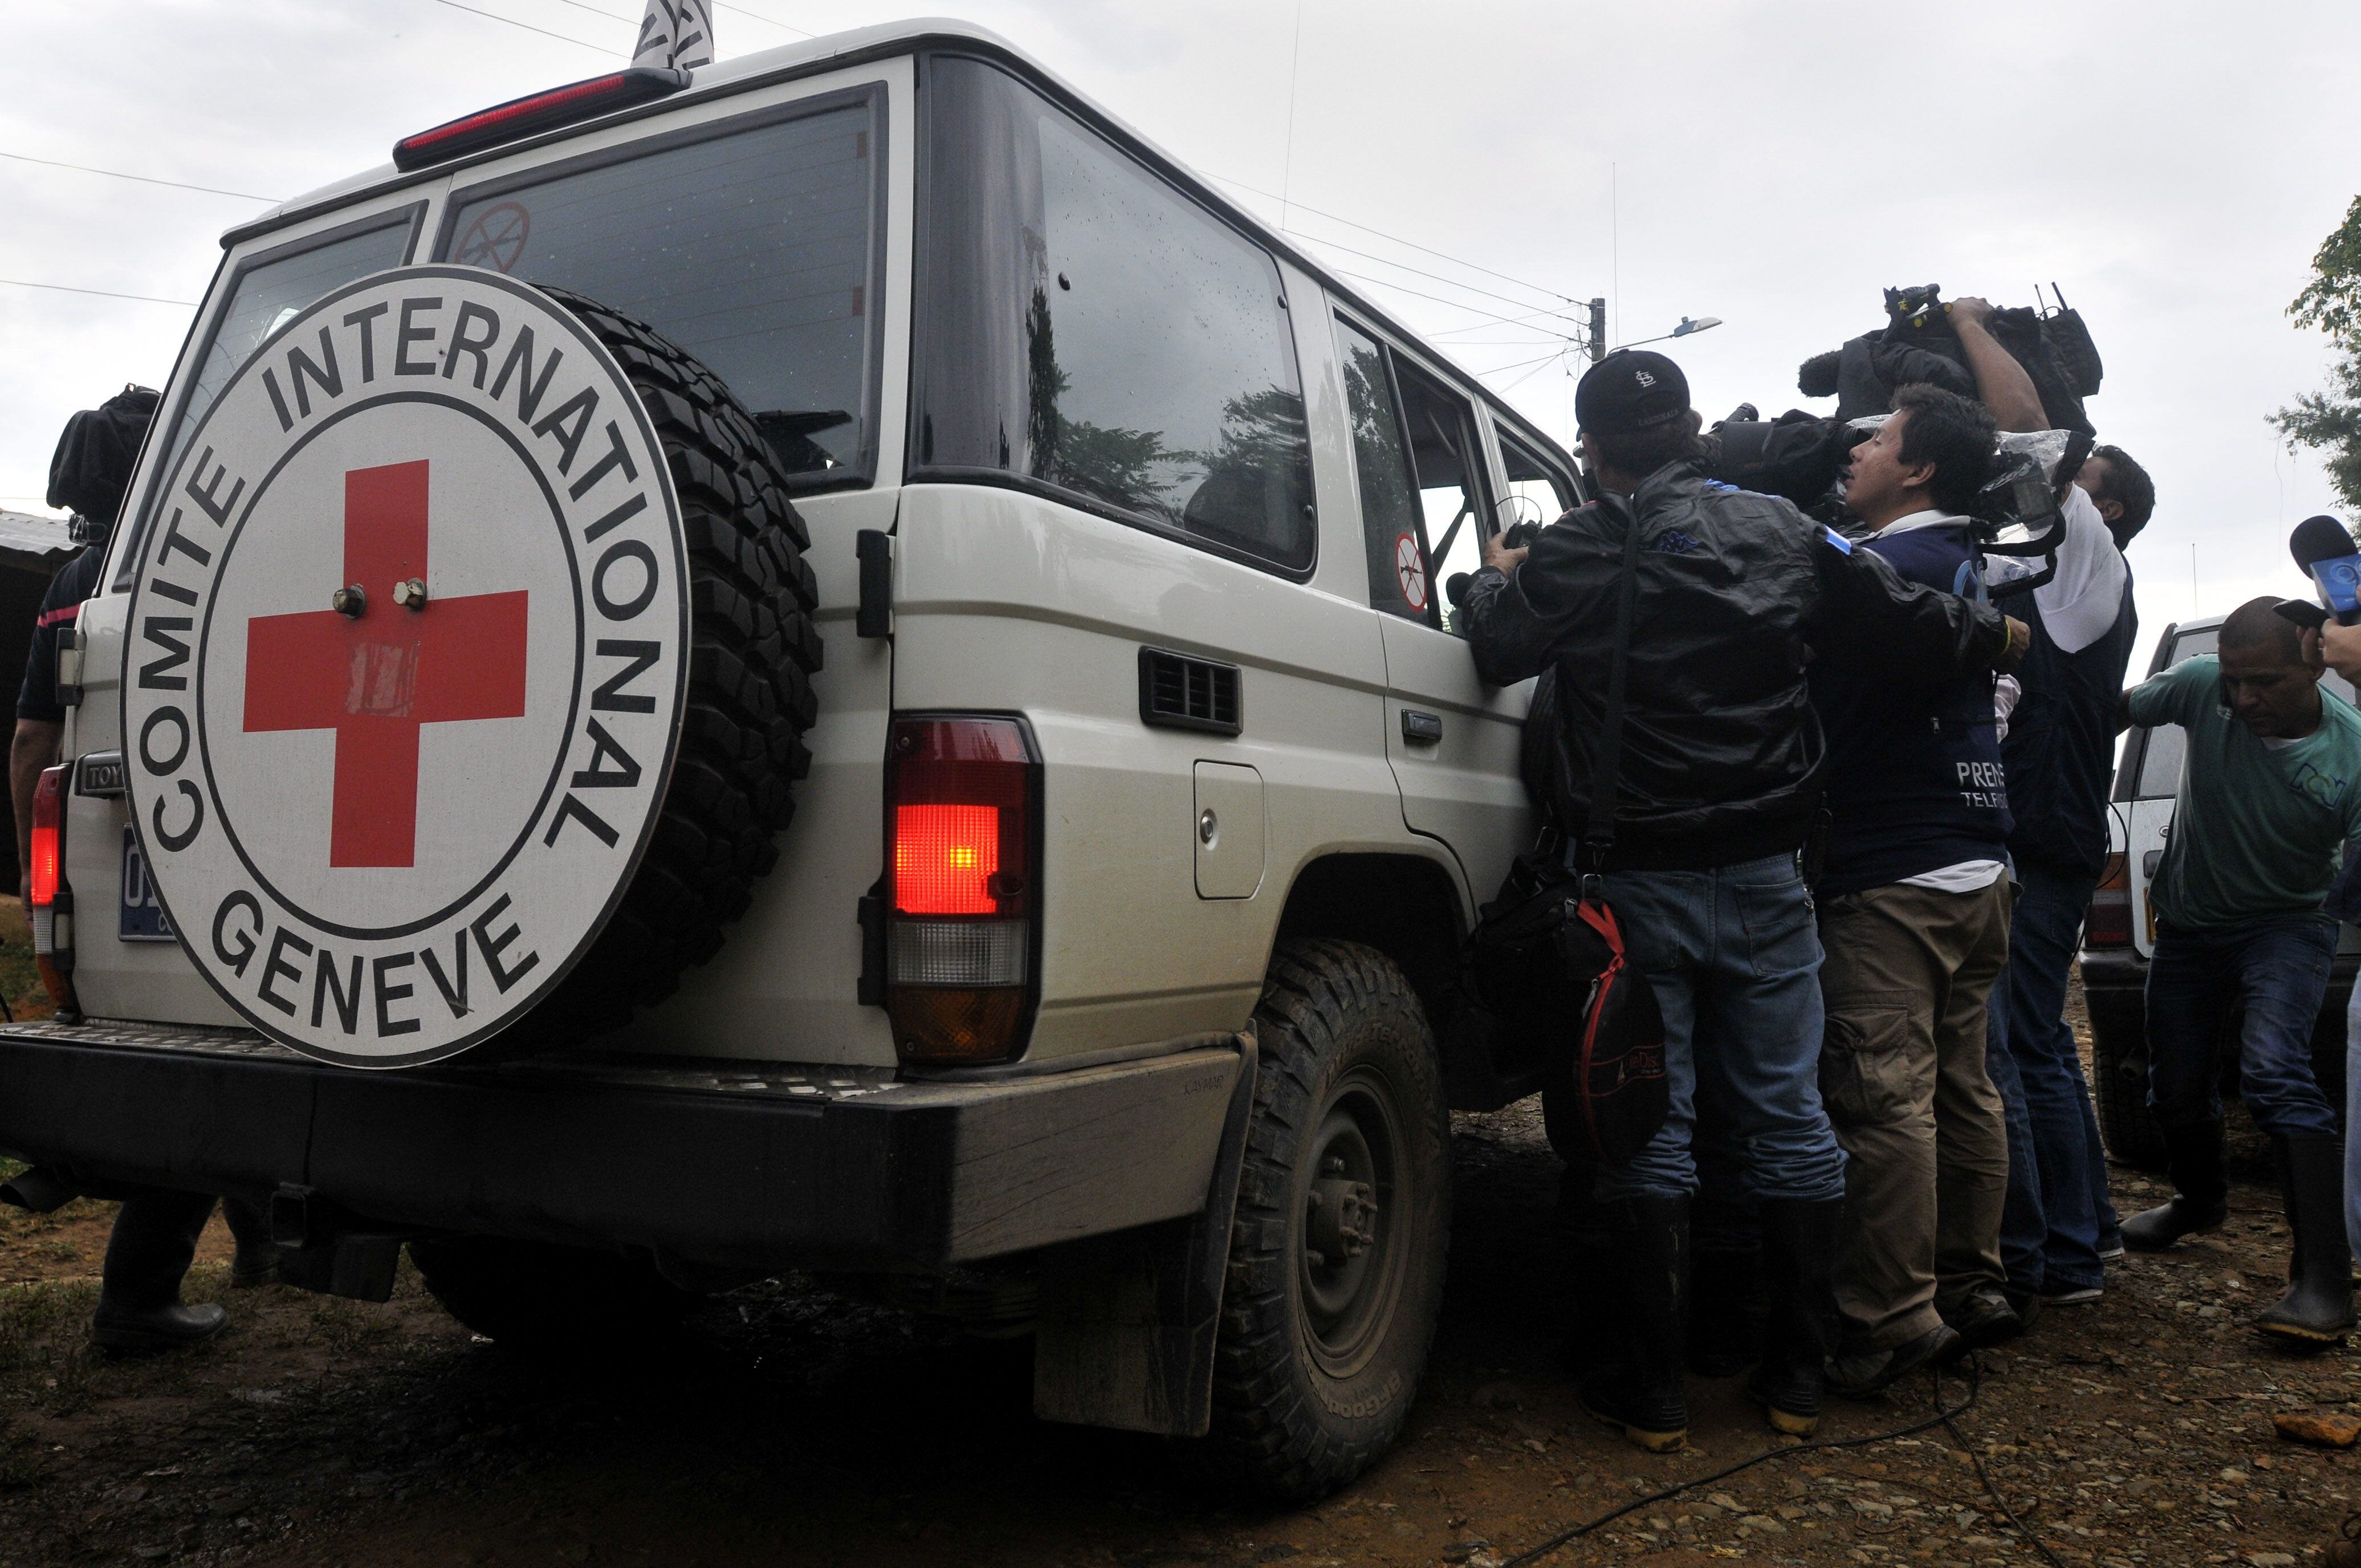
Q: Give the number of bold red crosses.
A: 1